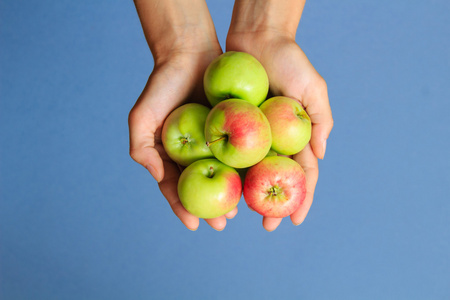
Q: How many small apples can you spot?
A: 6